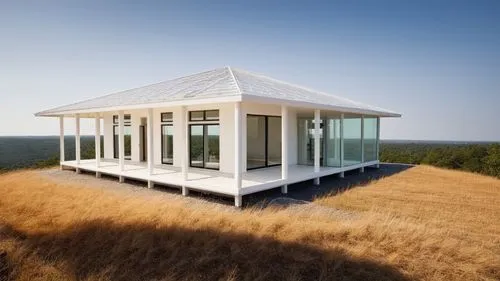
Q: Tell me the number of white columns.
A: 12